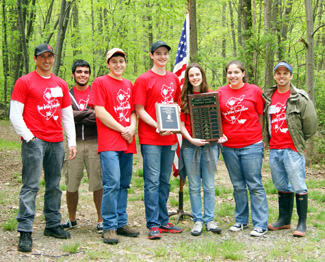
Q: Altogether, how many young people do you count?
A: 7